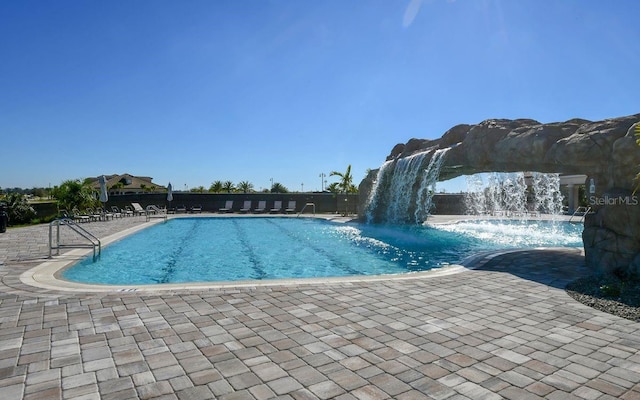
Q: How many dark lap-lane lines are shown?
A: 3